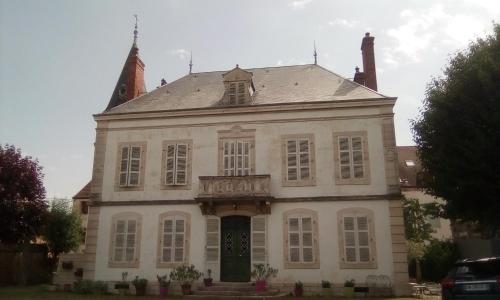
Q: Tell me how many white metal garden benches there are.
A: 1